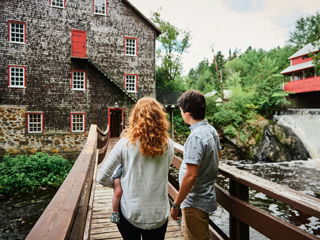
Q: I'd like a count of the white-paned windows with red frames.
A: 9